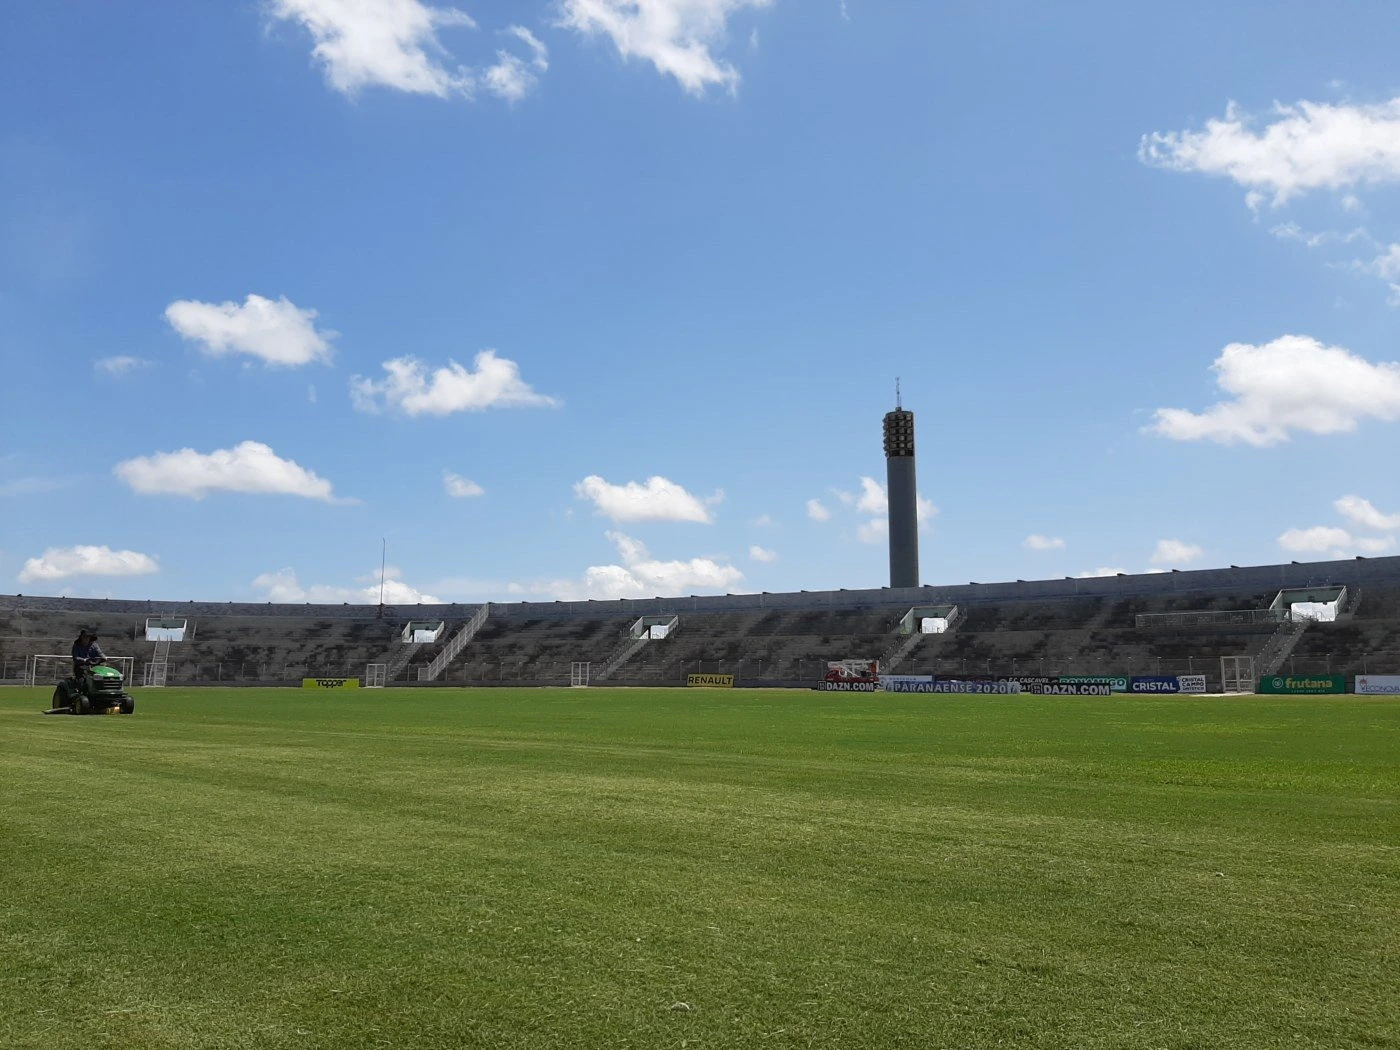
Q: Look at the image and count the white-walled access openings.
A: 5